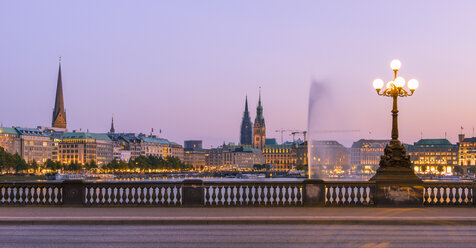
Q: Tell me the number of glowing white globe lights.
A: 5